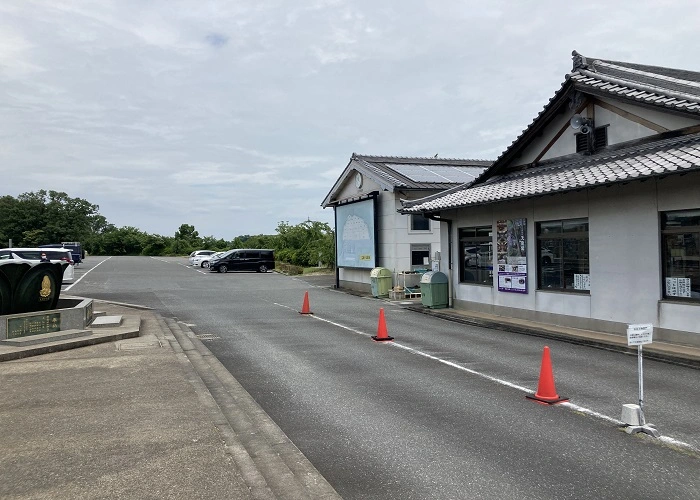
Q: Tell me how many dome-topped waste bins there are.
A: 2